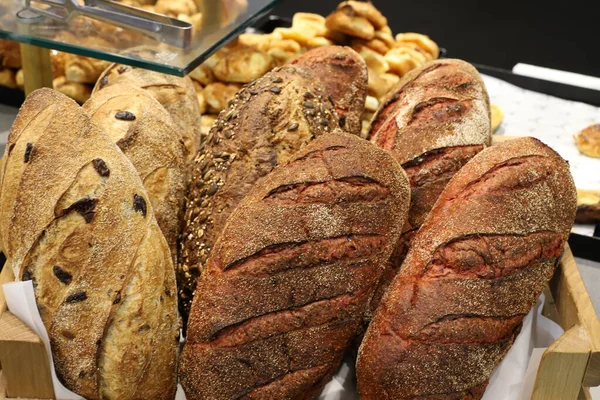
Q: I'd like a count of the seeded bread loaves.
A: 1